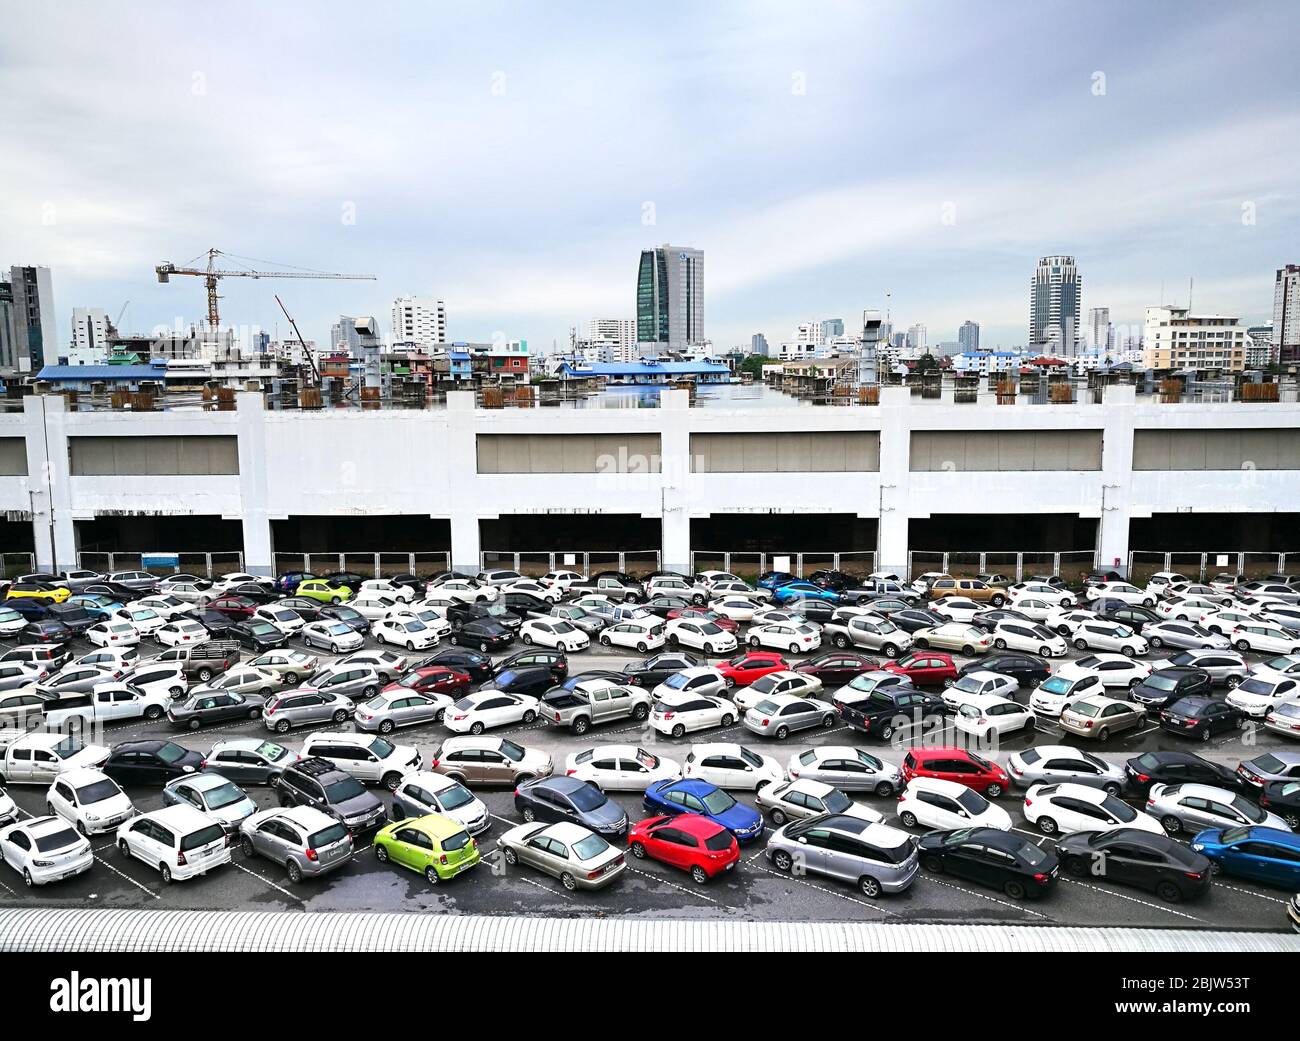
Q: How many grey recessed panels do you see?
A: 6